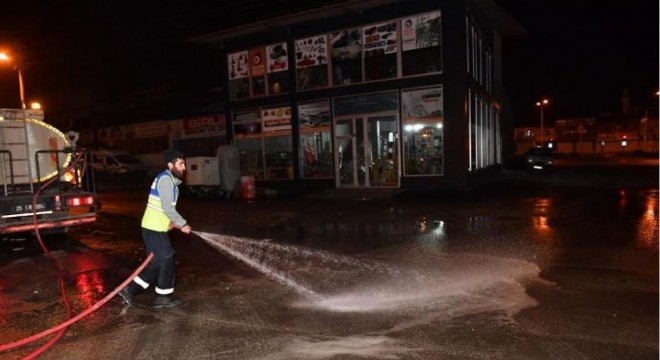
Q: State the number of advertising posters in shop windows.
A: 11